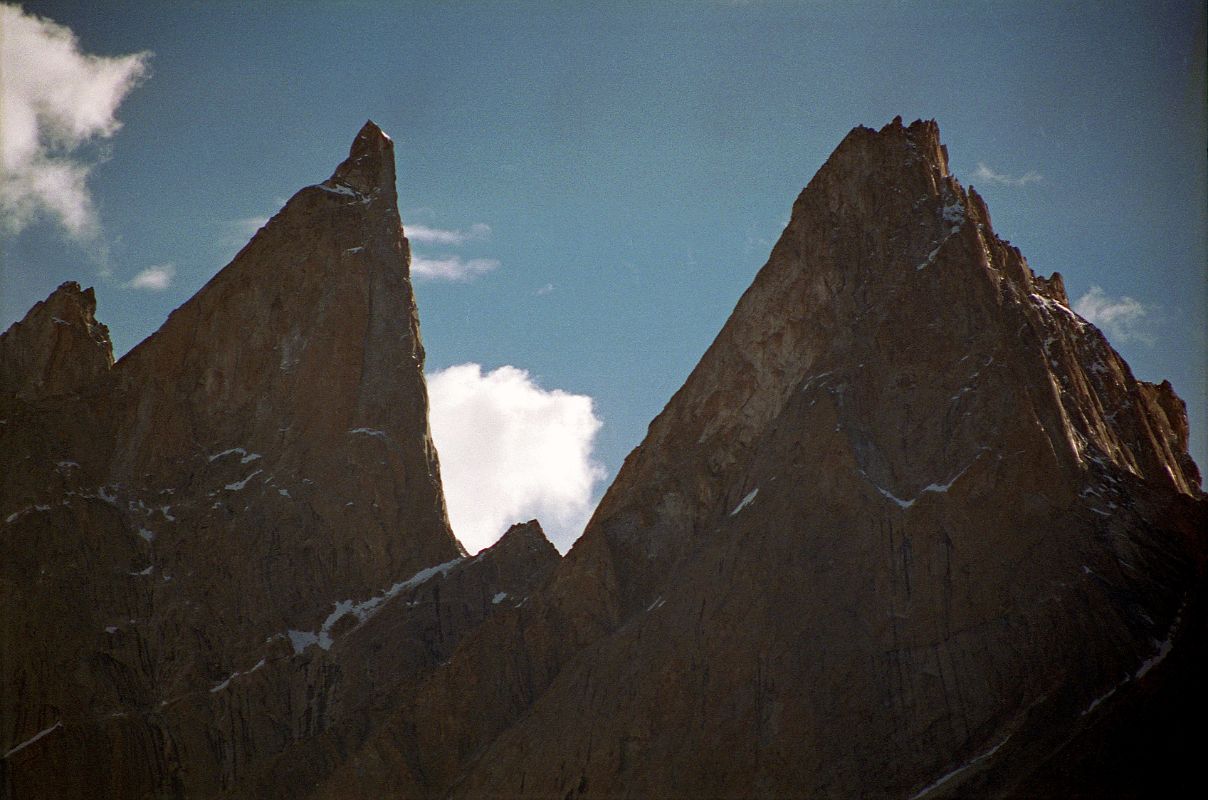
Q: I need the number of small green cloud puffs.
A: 0